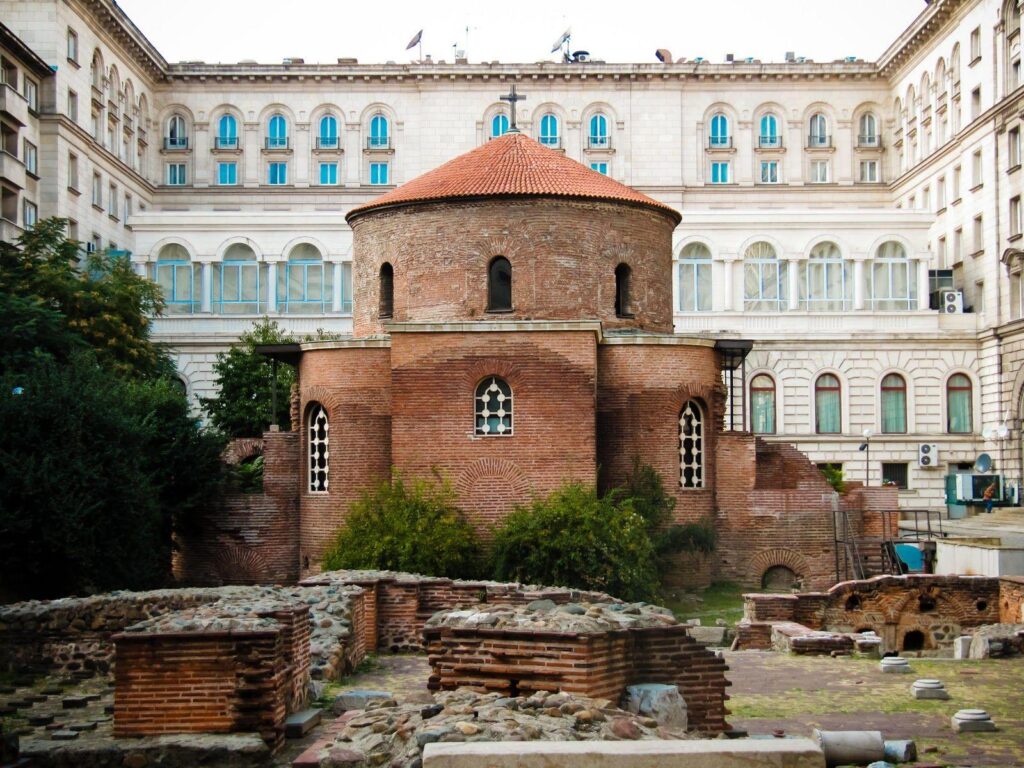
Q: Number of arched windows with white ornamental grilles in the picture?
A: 3